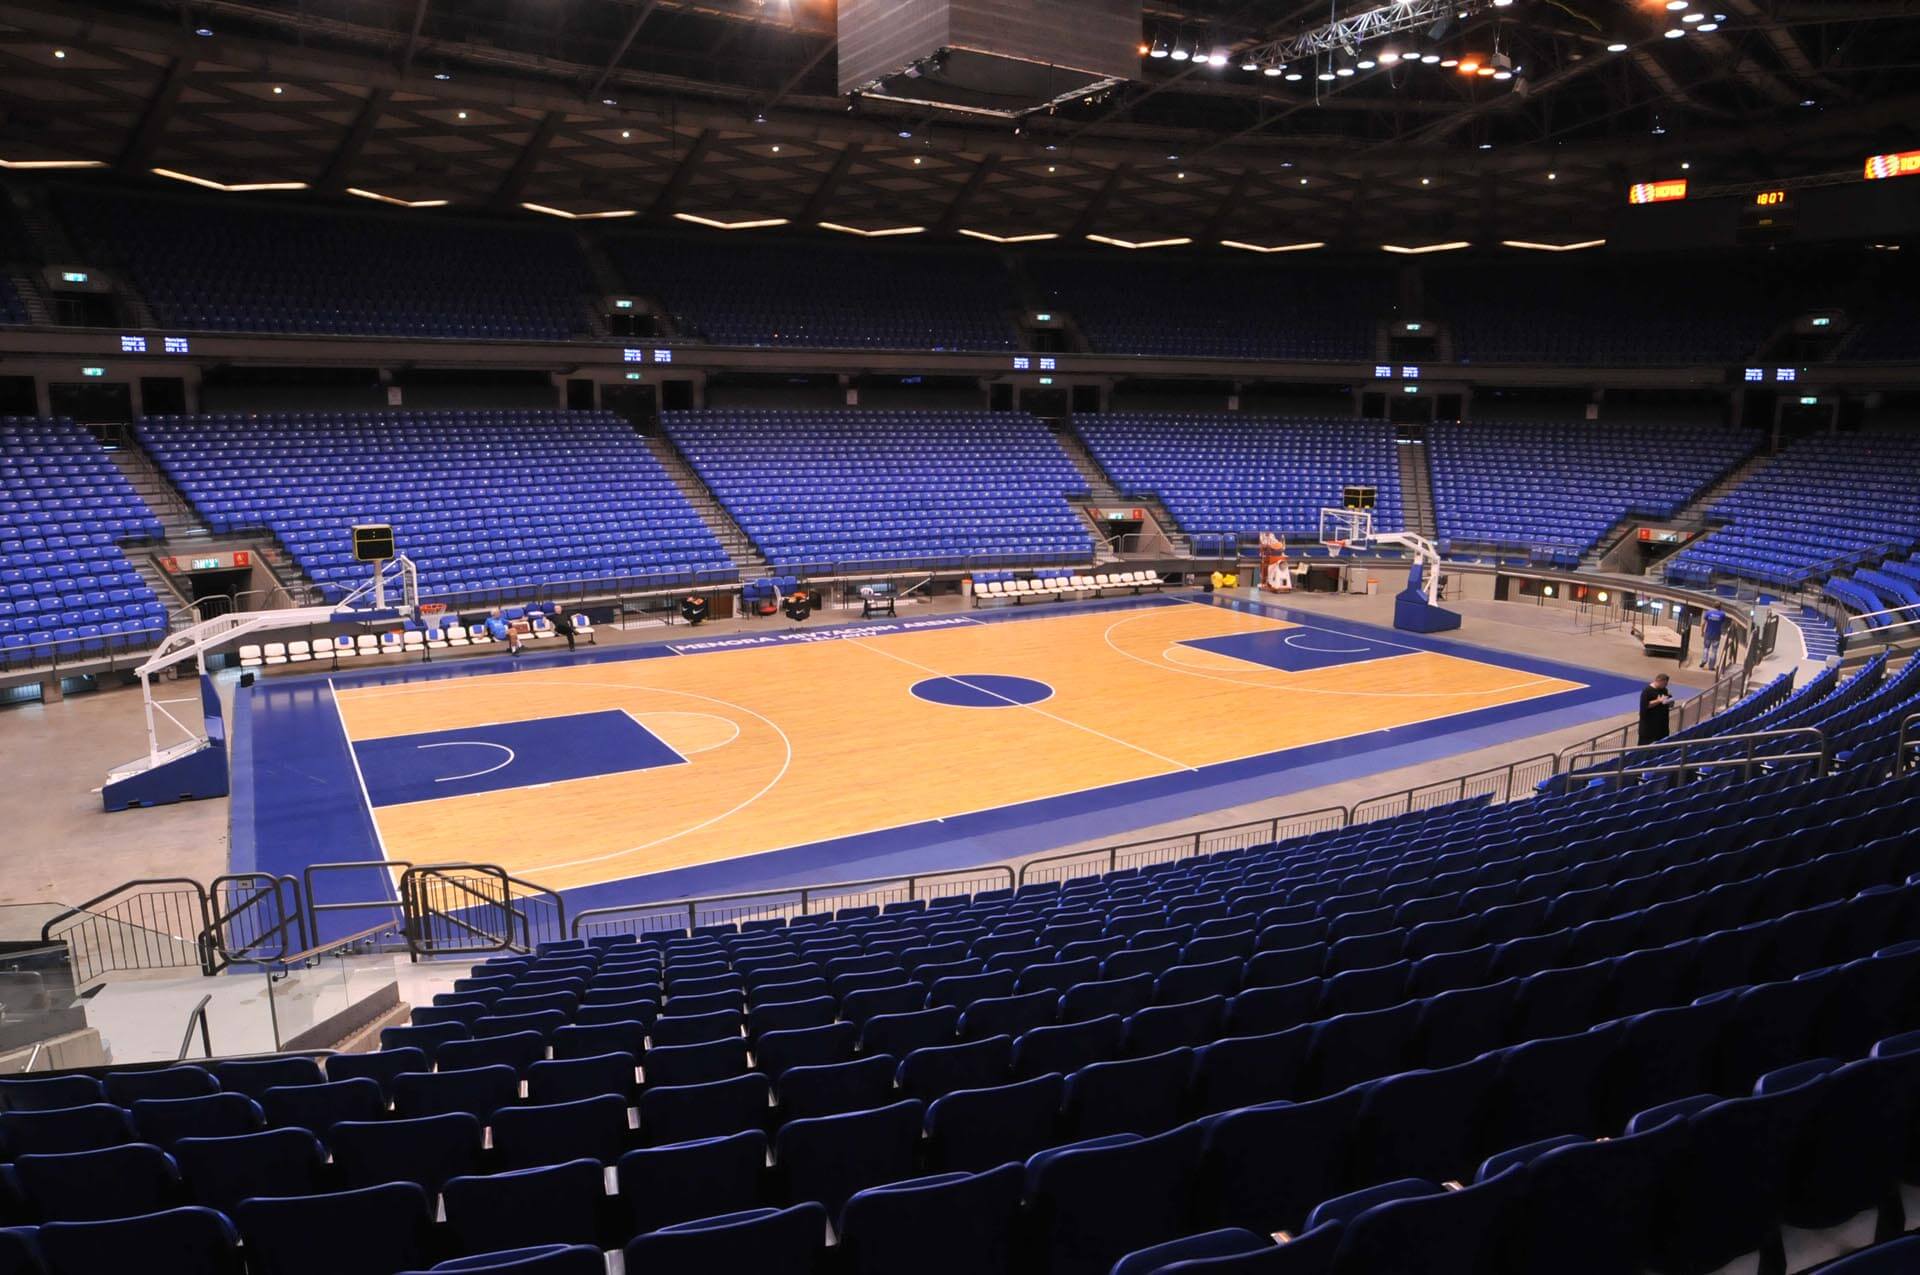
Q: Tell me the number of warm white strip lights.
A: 11